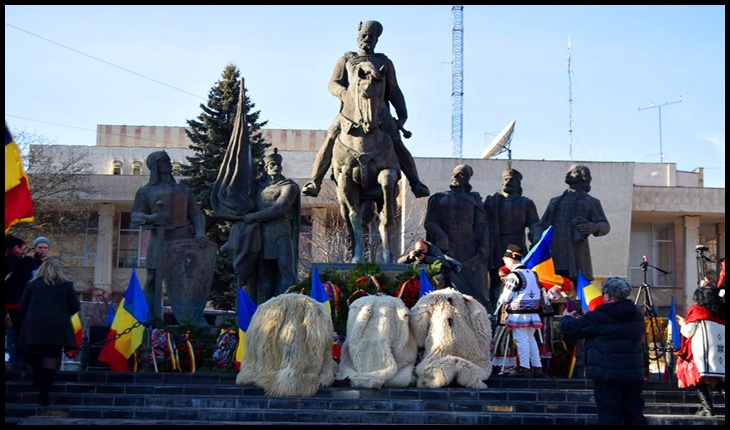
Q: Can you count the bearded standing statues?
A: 3